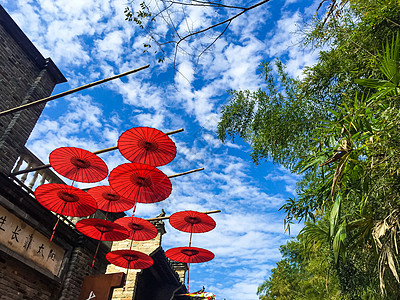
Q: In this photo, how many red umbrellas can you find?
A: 10